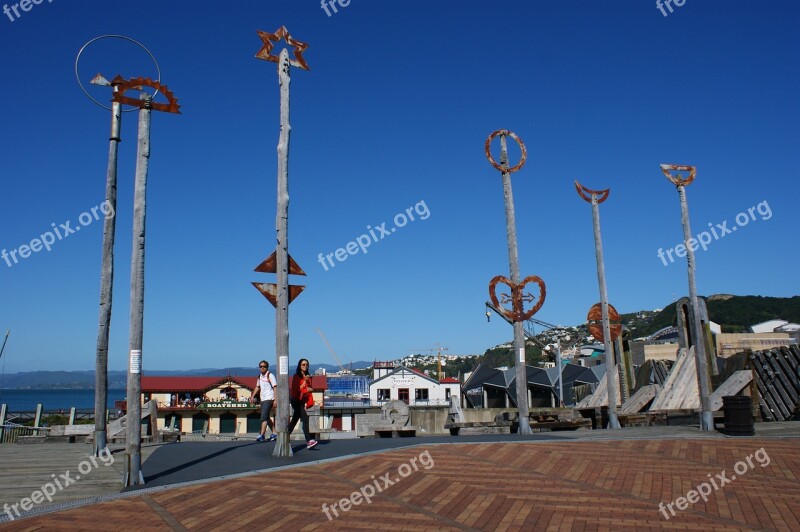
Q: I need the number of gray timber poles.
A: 6